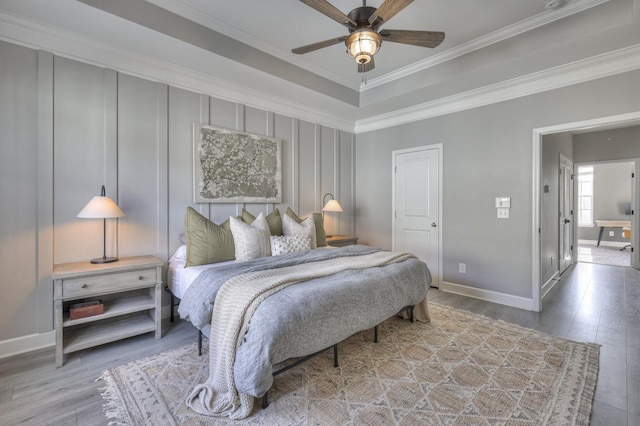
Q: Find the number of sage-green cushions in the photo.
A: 3